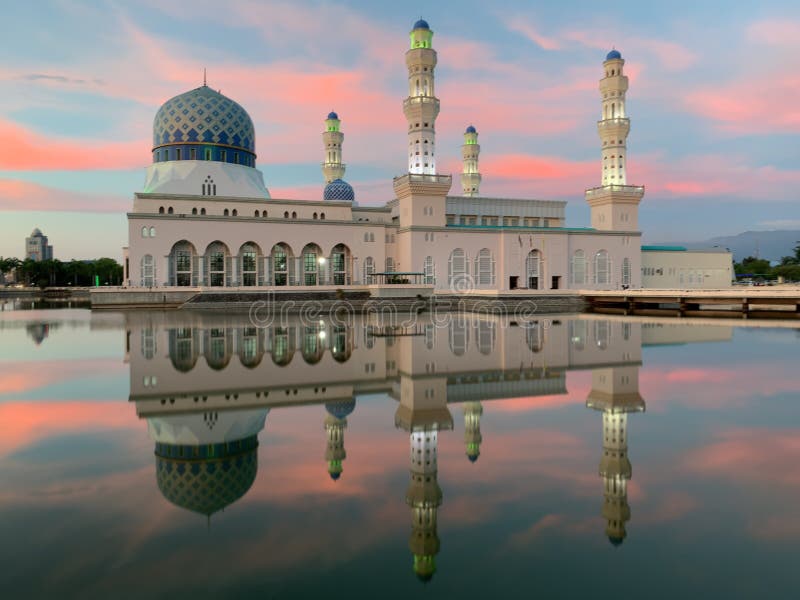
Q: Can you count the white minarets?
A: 4